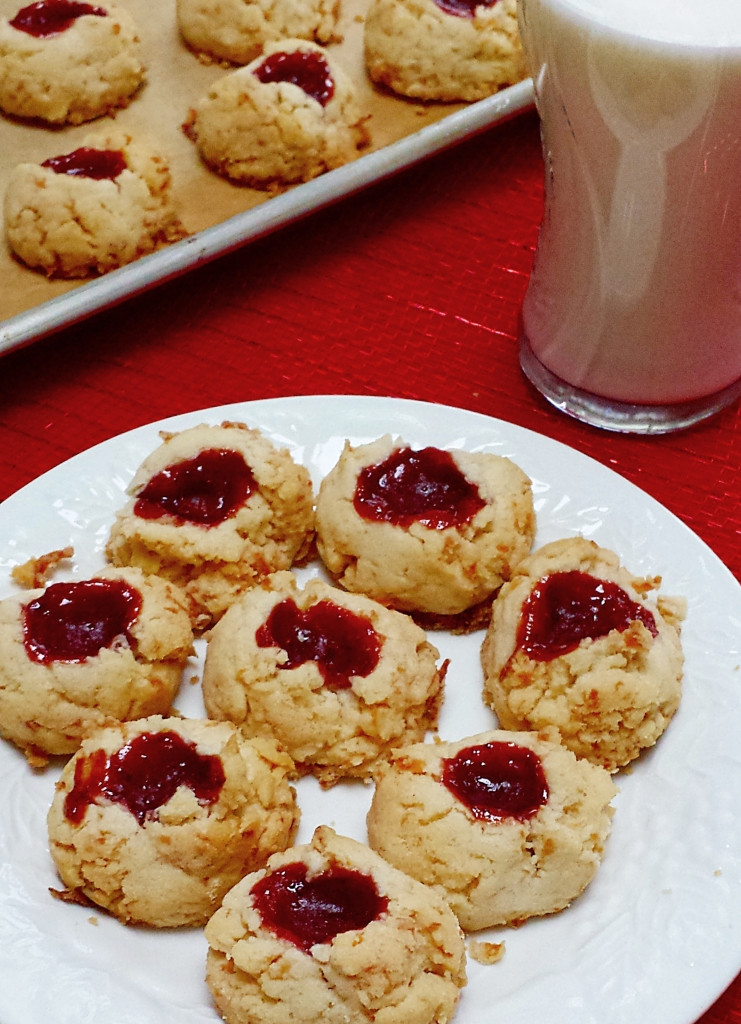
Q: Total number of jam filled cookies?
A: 12